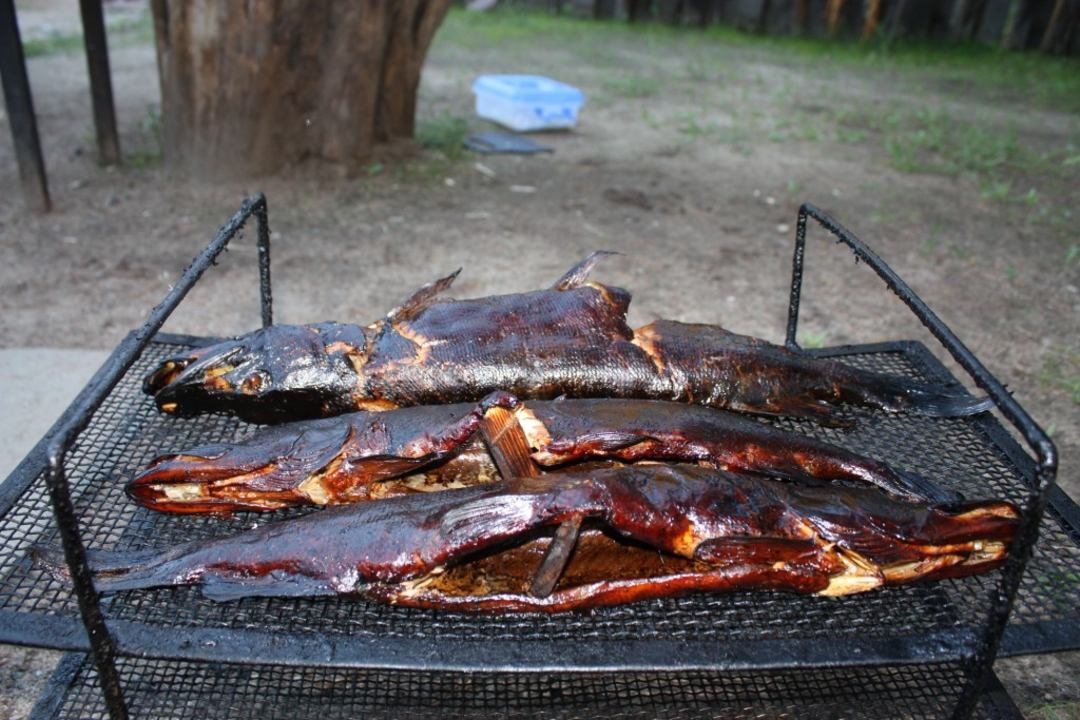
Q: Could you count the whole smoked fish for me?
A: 3